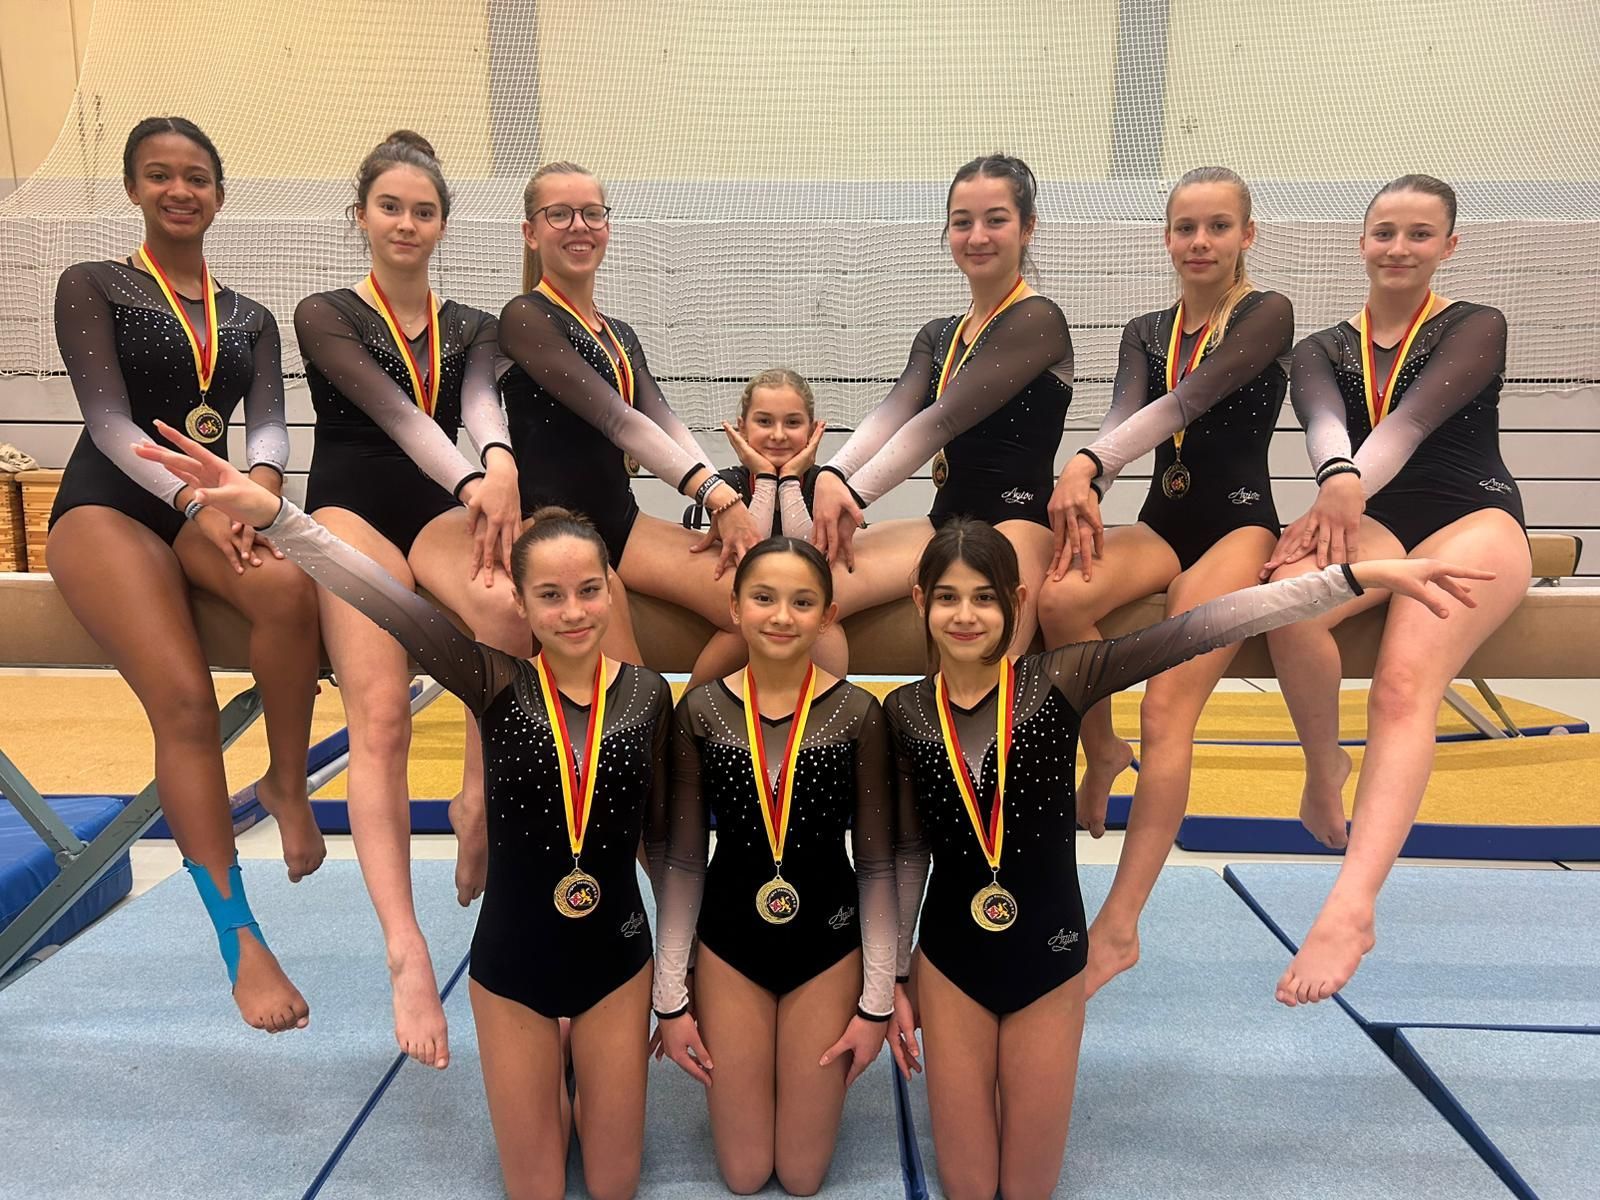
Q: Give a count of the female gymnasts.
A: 10